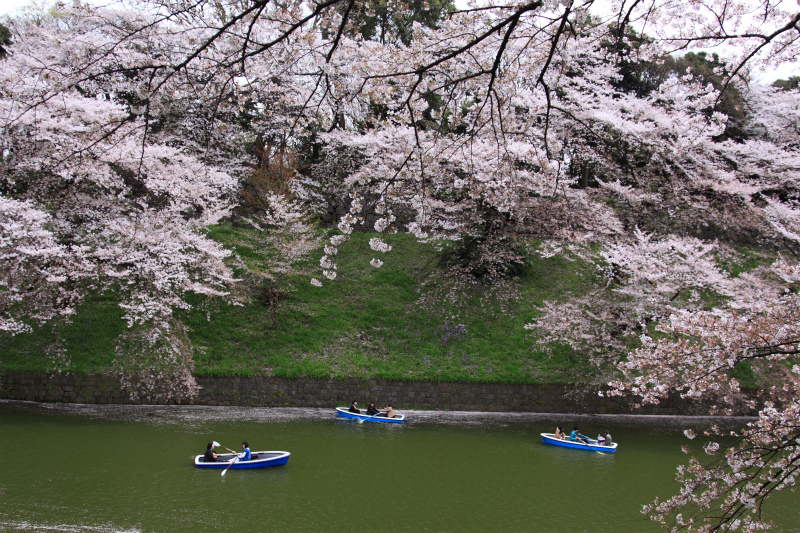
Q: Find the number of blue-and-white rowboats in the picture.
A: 3